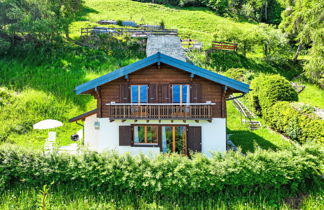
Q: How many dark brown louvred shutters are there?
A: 6